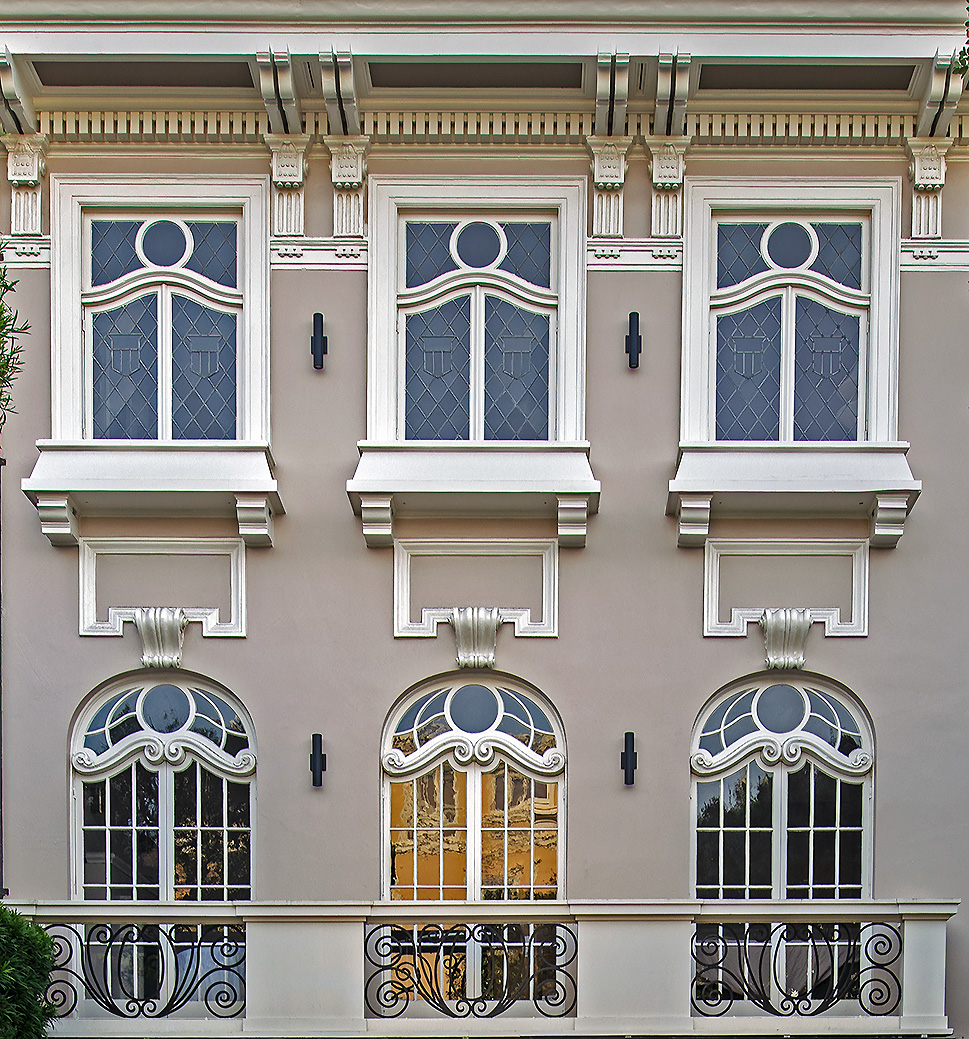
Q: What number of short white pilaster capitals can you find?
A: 6